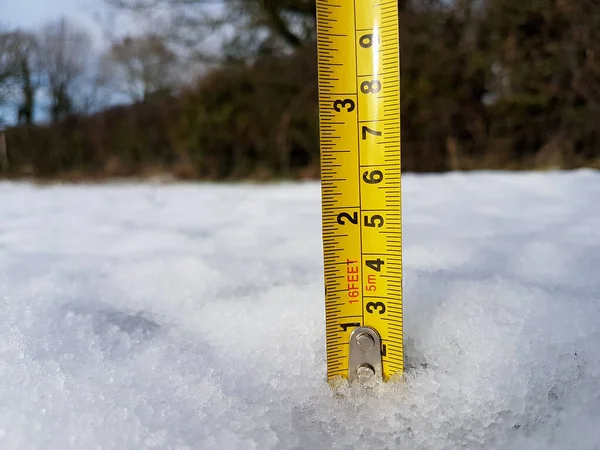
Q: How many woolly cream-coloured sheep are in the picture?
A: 0